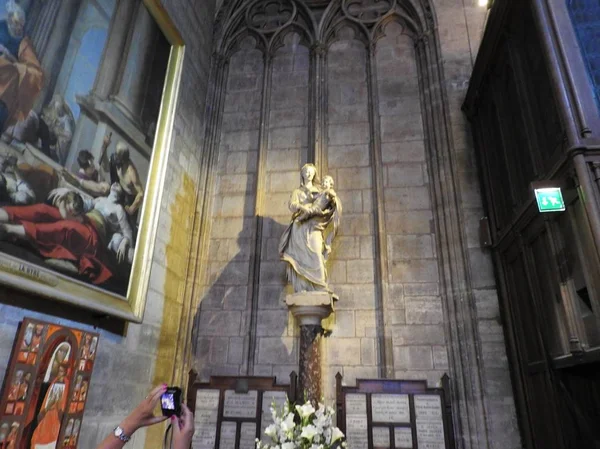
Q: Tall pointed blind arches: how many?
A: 4